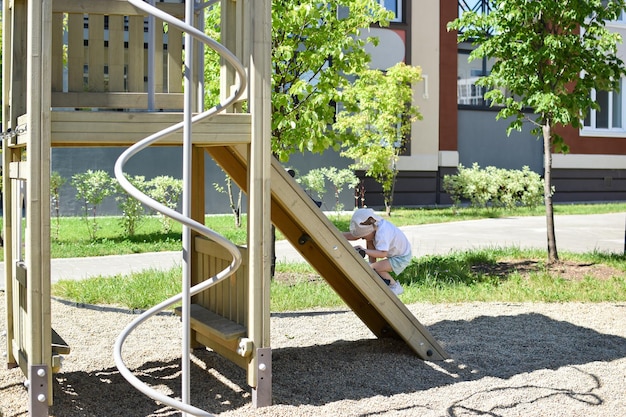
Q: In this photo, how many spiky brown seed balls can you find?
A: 0